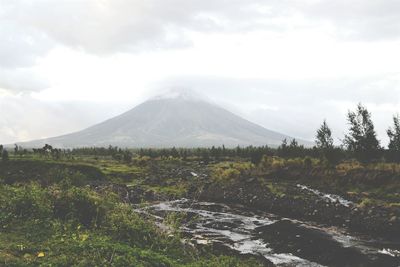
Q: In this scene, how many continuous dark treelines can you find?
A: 1